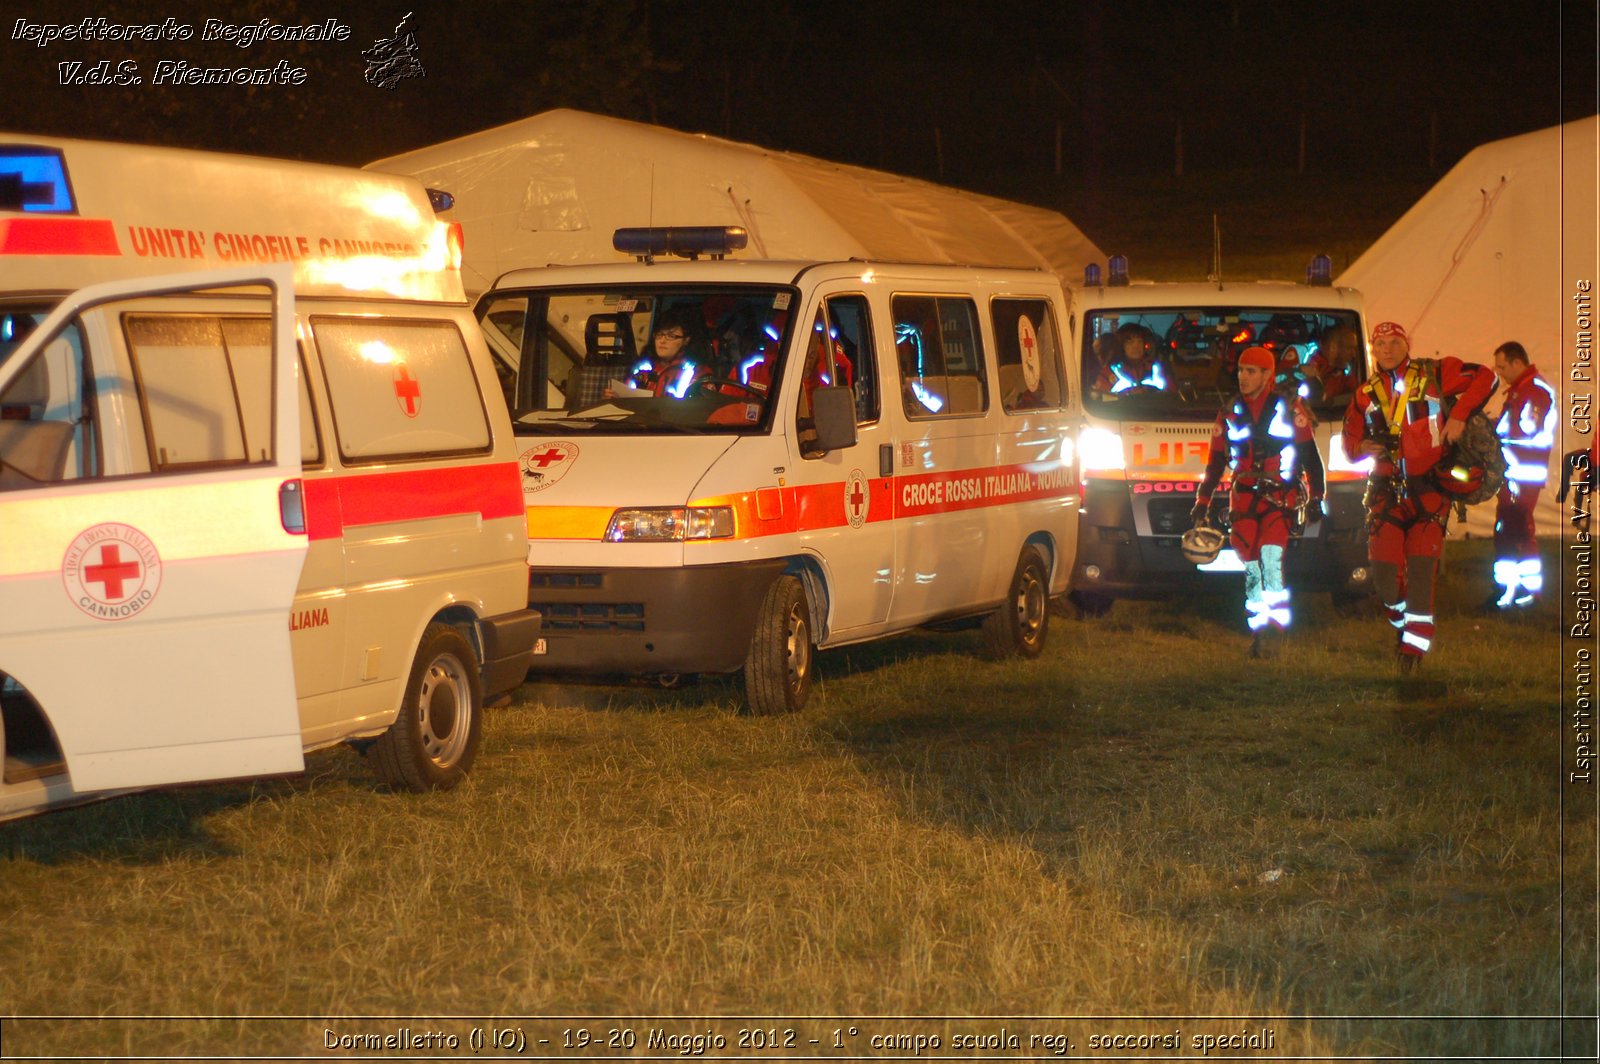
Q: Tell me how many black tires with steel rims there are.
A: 3